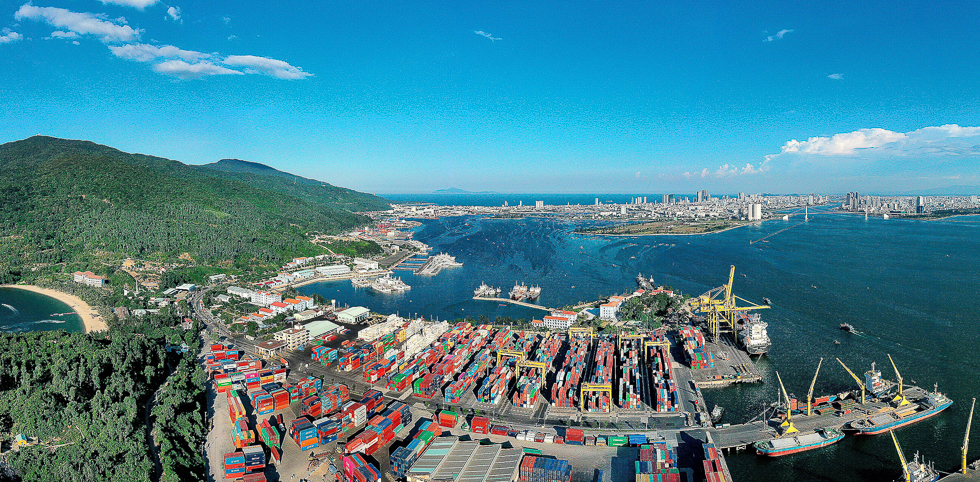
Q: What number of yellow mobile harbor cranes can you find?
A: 6